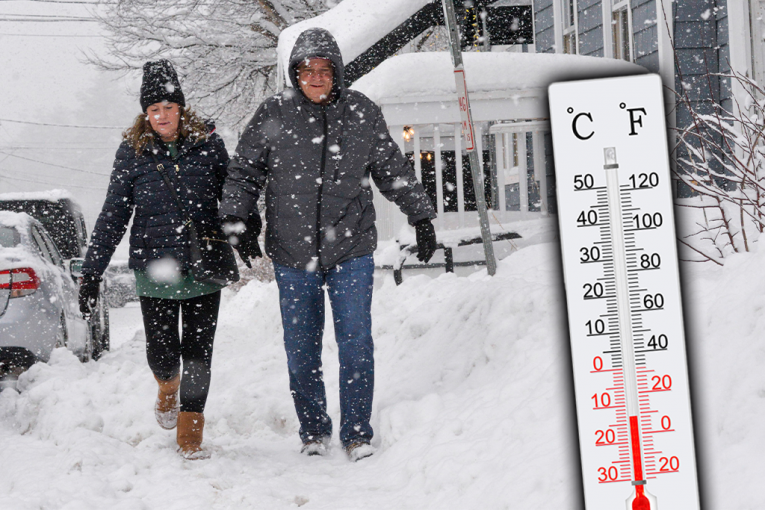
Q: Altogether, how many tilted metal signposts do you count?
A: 1